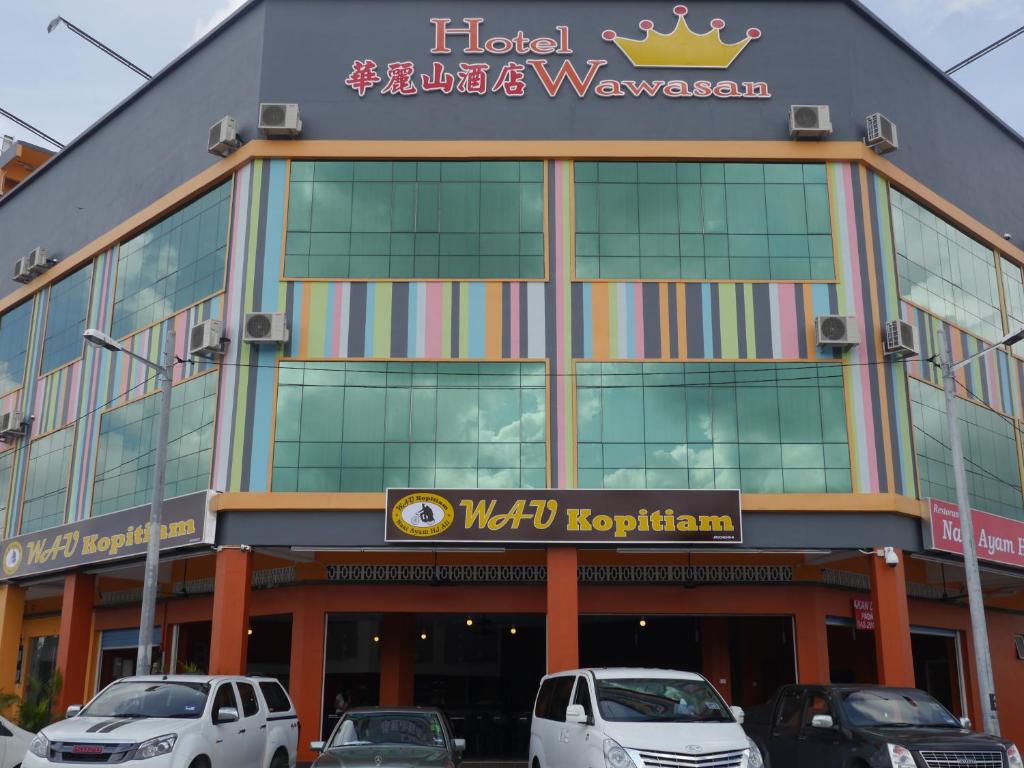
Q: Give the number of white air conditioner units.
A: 11